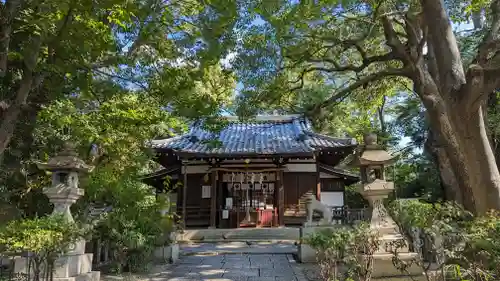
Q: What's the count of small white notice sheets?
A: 3